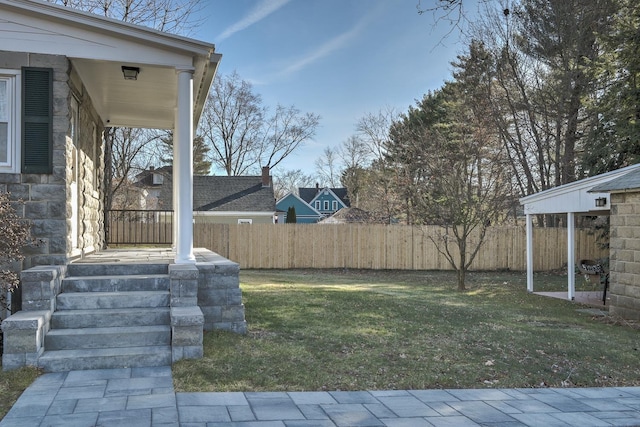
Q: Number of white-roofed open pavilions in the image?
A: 1